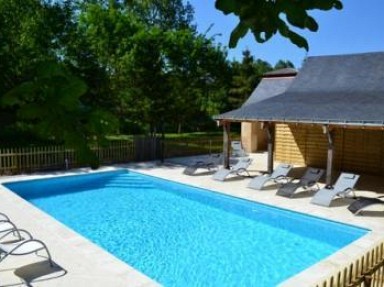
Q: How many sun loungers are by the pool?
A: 9